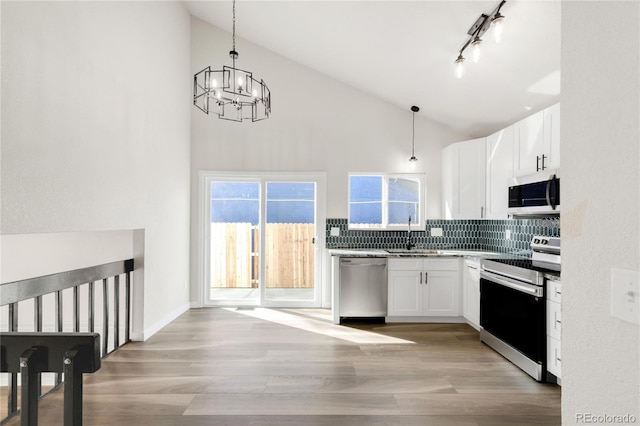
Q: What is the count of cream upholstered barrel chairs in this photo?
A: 0